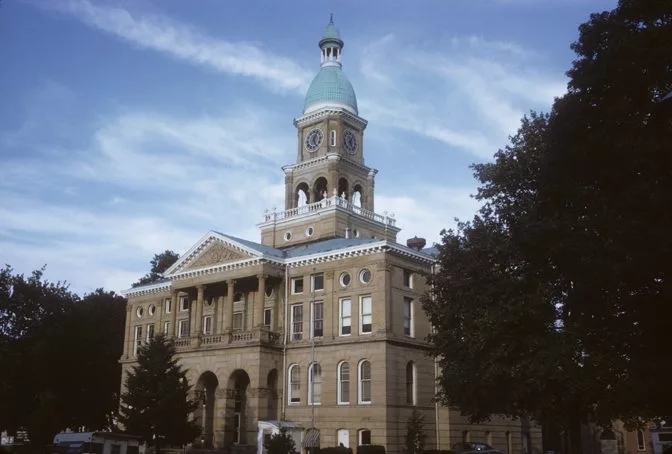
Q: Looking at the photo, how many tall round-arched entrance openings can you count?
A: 3